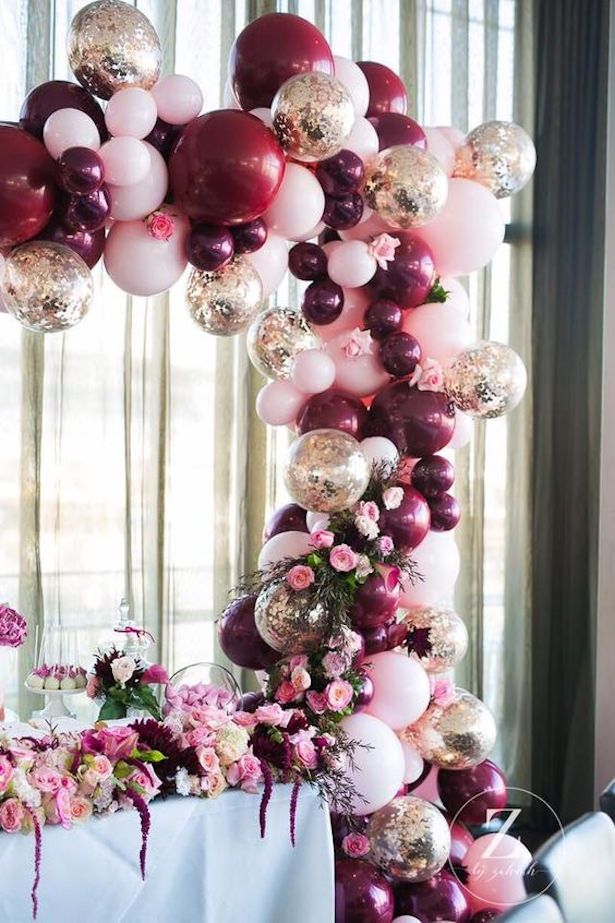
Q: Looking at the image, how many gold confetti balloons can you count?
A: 13